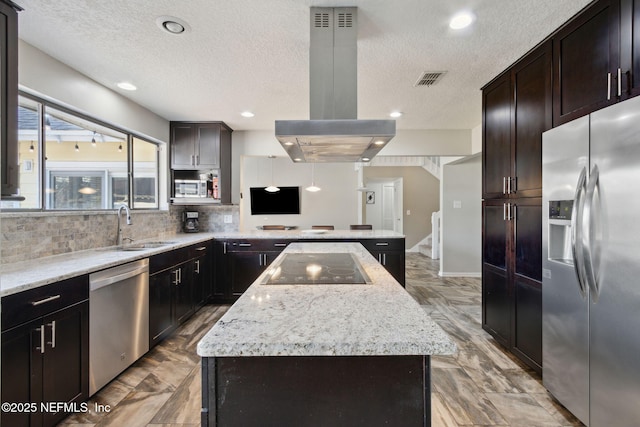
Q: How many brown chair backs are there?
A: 3